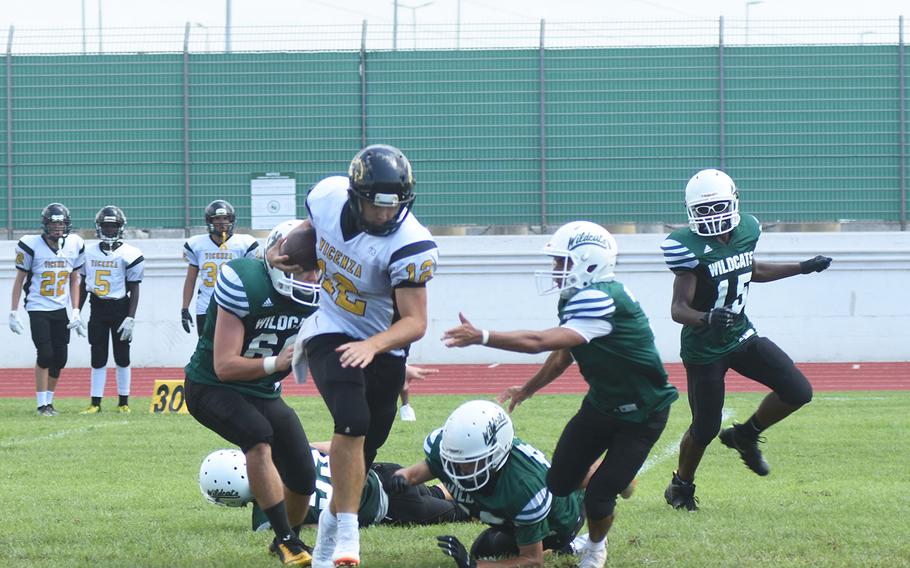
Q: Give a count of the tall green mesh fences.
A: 1